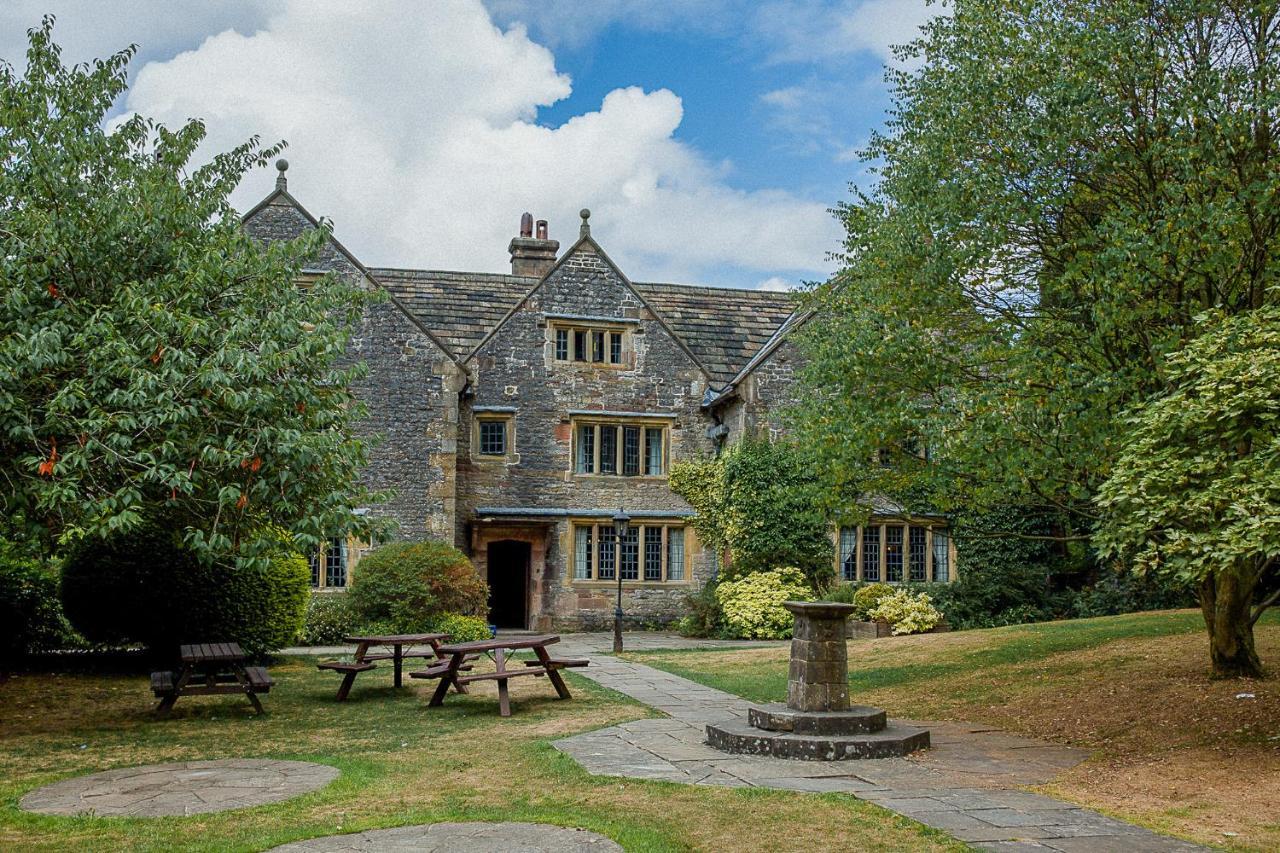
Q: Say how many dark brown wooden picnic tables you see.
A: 3